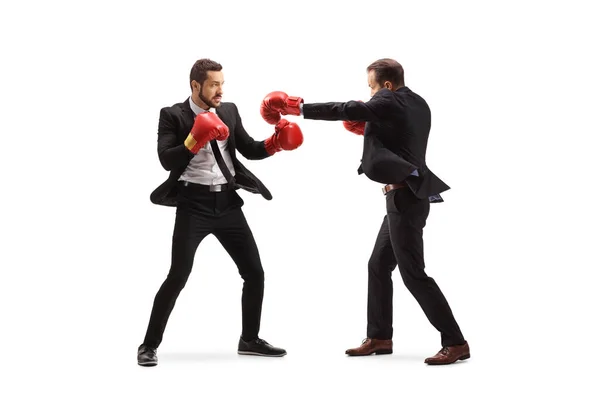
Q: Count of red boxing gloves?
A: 4